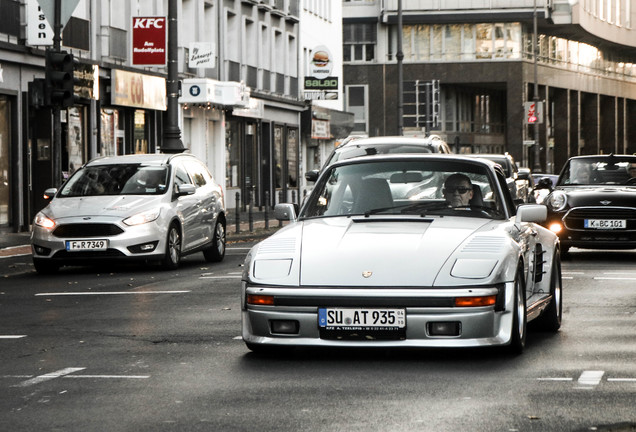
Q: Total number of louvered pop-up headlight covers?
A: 2